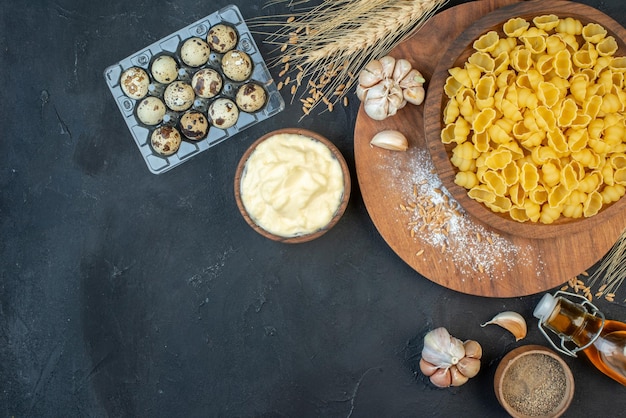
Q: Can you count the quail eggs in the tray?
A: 12